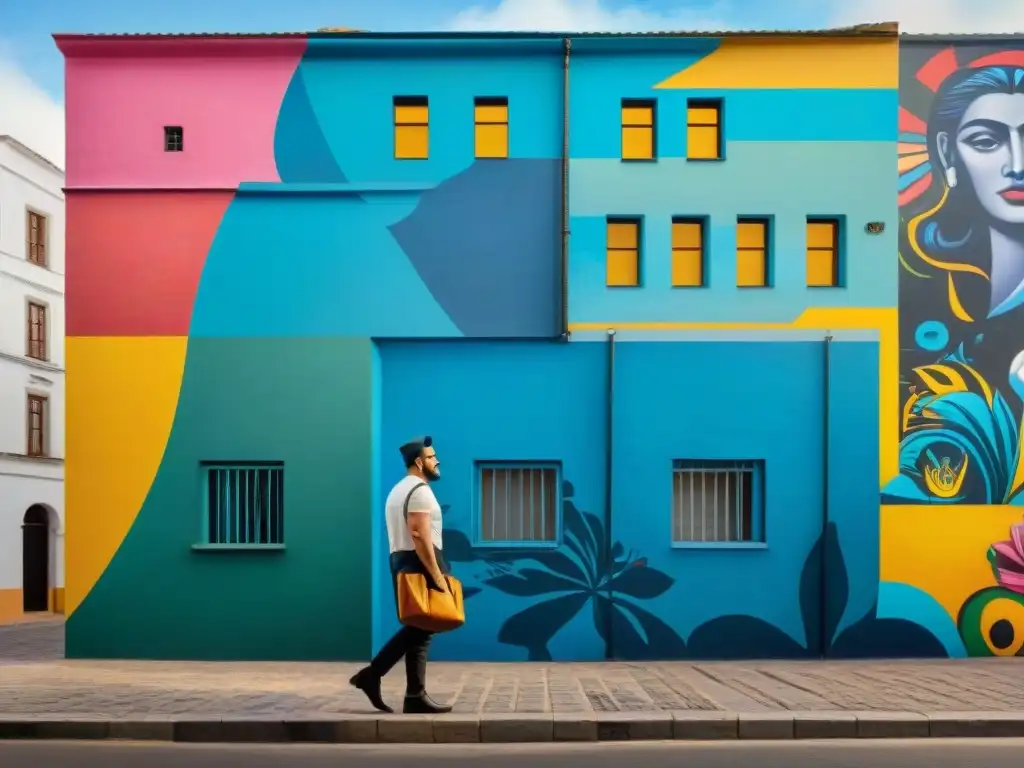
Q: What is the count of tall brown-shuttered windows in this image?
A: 3